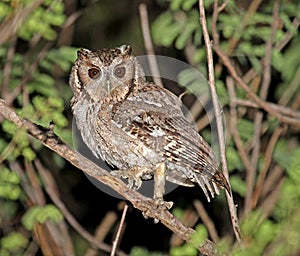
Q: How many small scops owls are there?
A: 1